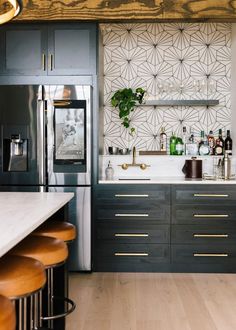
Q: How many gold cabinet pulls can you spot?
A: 10